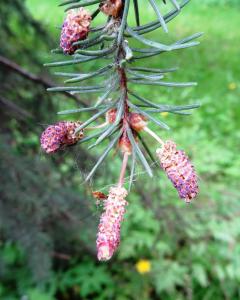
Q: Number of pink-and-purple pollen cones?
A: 4